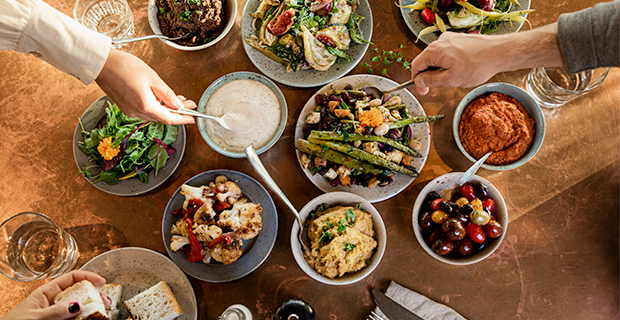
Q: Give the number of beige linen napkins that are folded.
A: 1